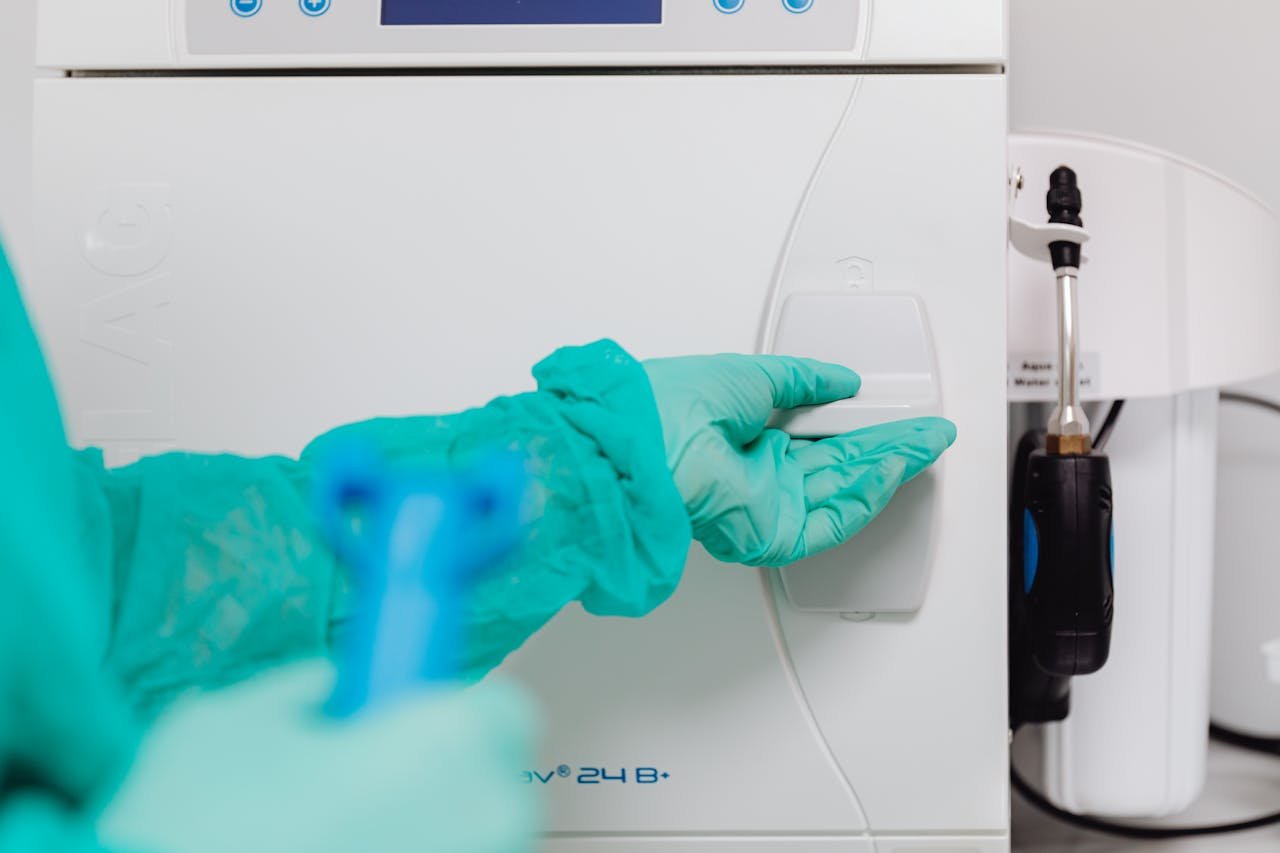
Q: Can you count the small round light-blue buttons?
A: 4